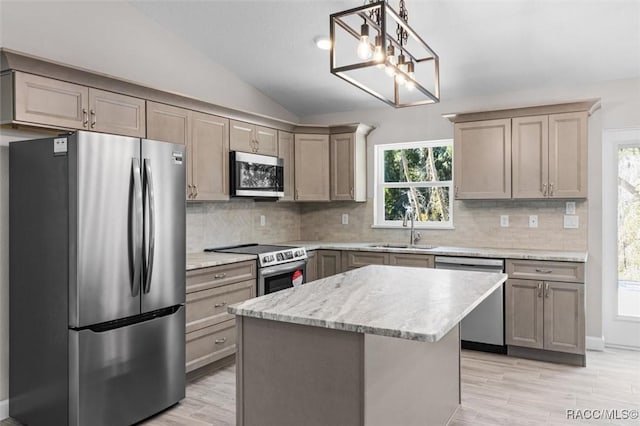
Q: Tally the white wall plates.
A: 6